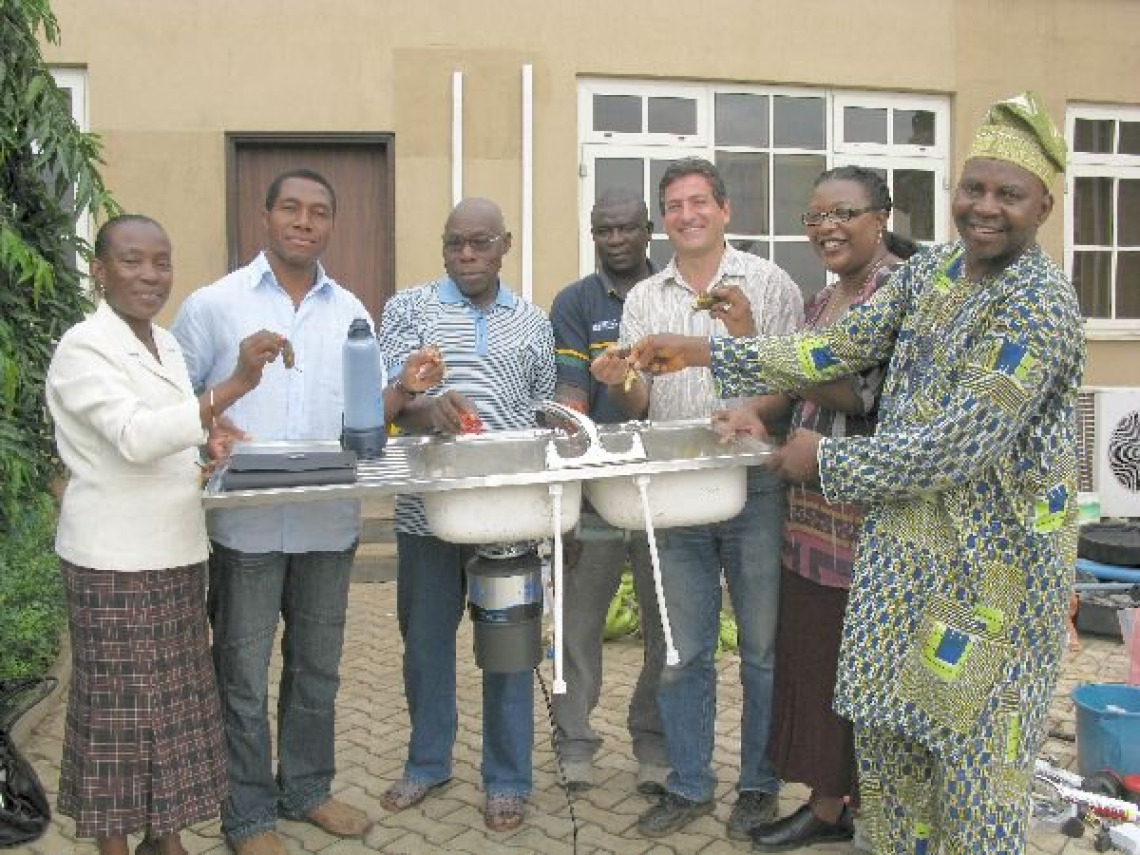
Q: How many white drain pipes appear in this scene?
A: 2